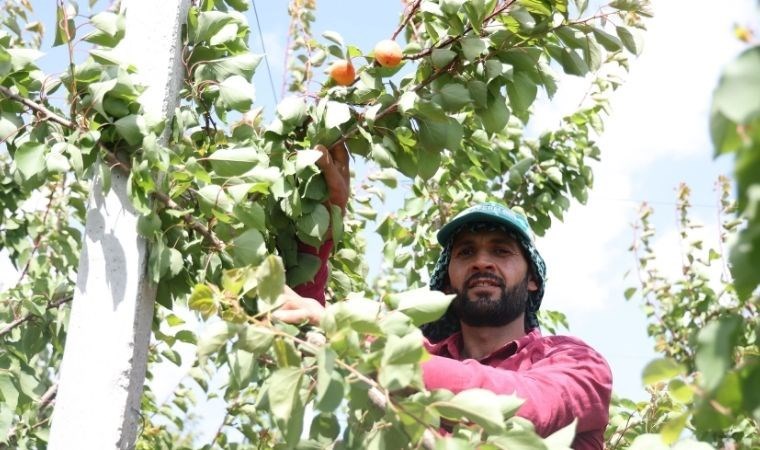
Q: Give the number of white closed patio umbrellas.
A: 0